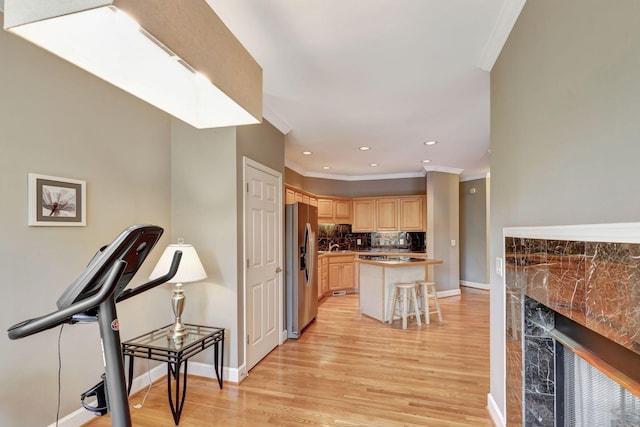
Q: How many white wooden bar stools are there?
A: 2